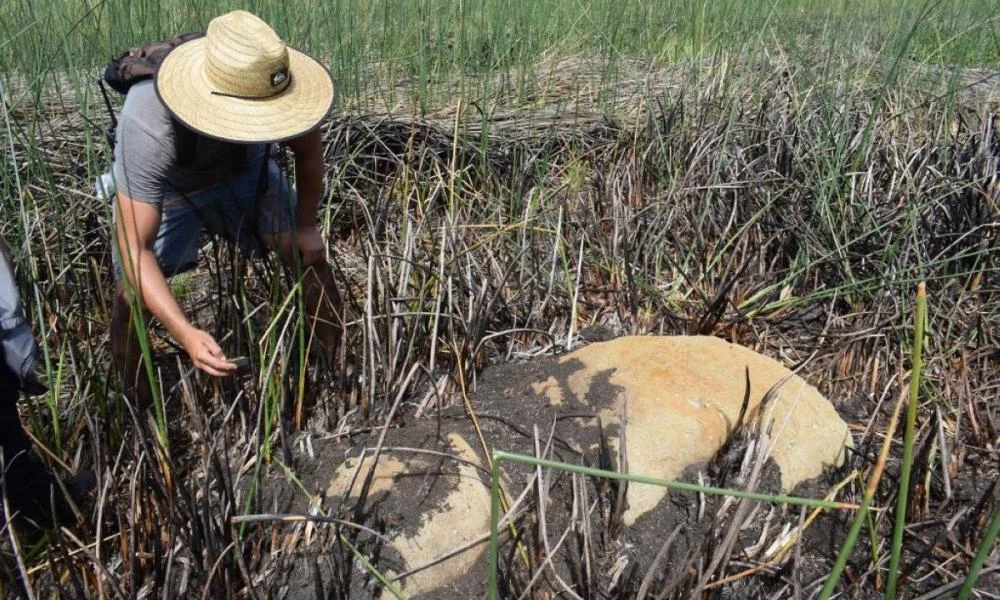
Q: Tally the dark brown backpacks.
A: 1